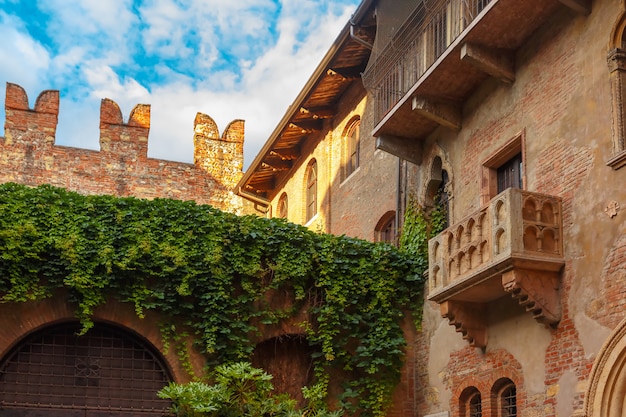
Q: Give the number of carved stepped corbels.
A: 2